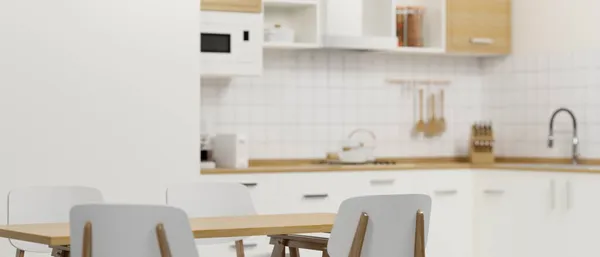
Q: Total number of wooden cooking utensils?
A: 3